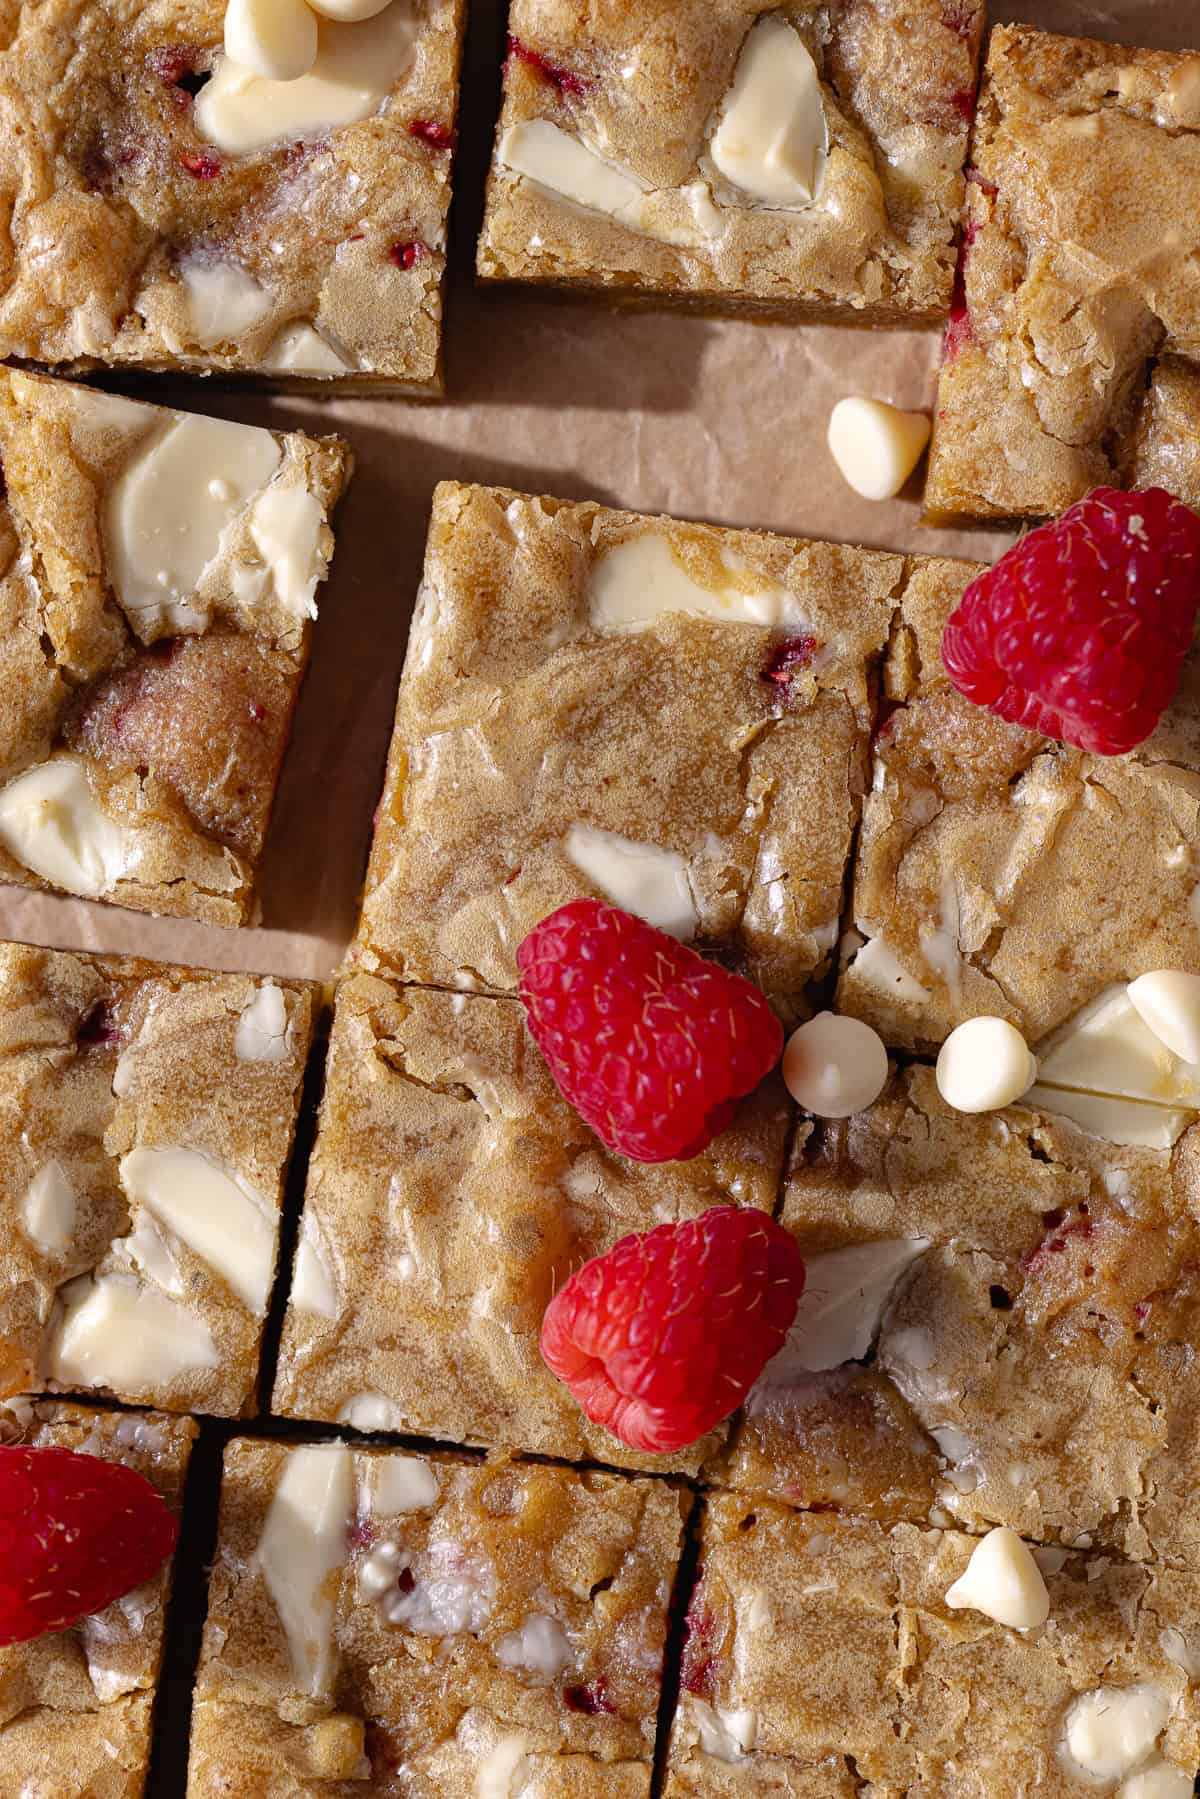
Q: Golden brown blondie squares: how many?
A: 12